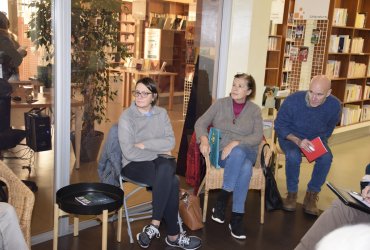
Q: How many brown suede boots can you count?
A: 2